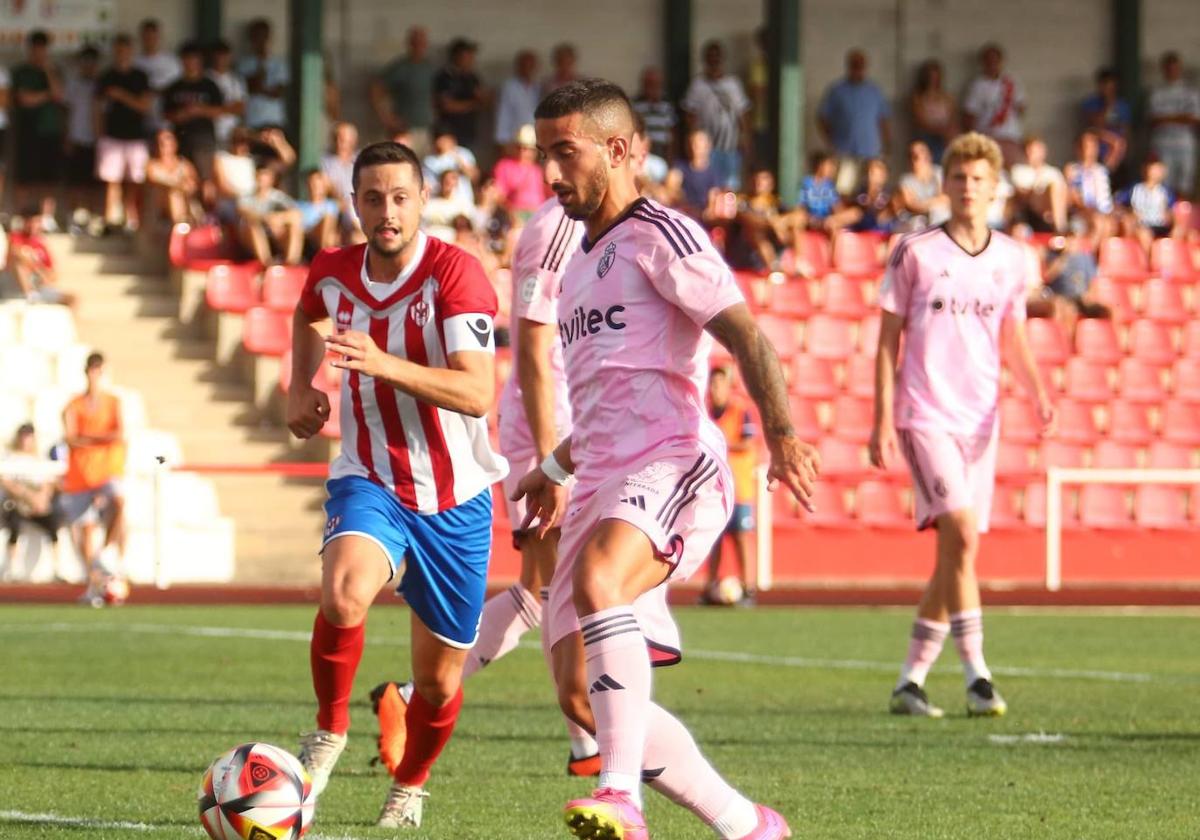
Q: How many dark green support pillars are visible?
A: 5